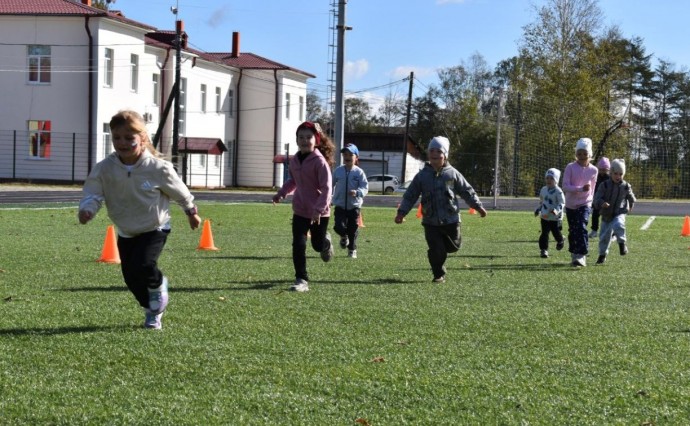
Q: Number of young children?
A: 8